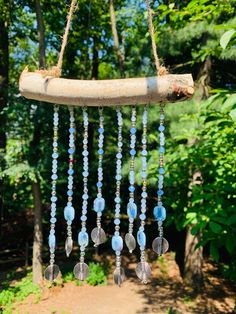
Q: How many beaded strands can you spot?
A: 8